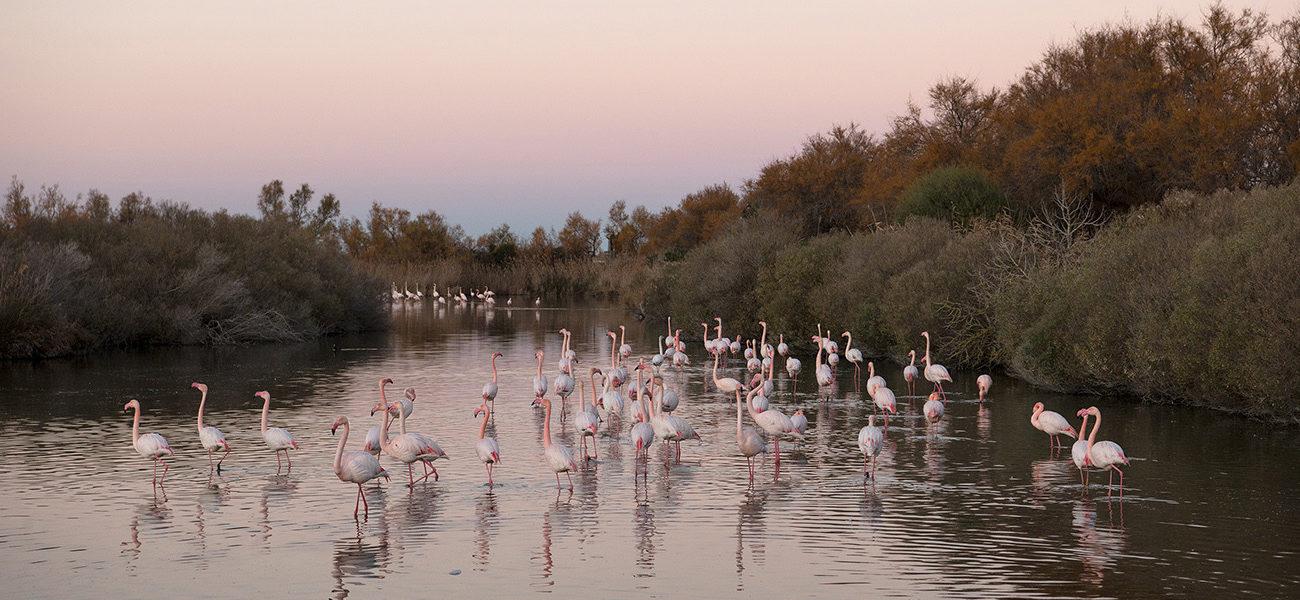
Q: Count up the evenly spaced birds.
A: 3